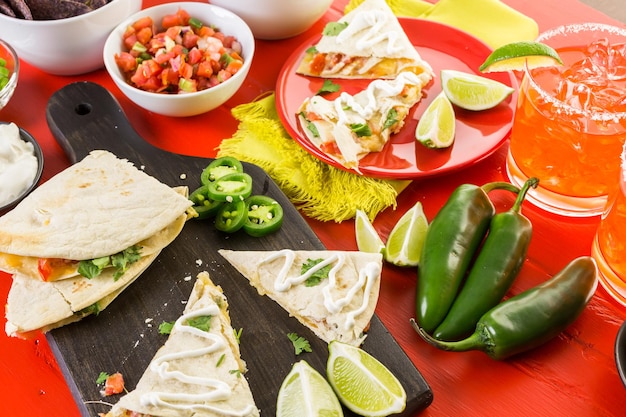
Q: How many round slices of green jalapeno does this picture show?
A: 5